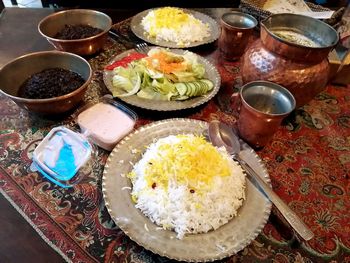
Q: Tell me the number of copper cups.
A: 2